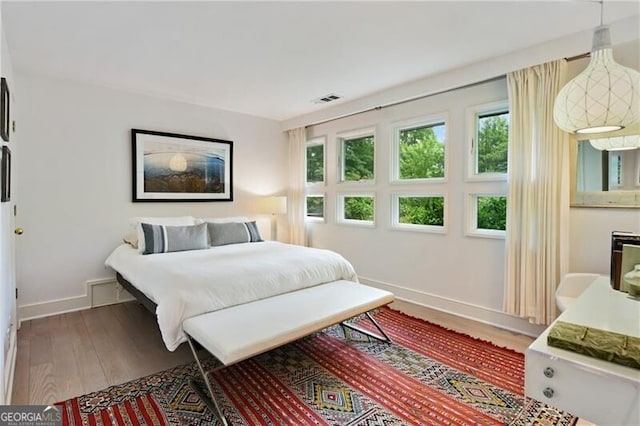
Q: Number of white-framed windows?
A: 8